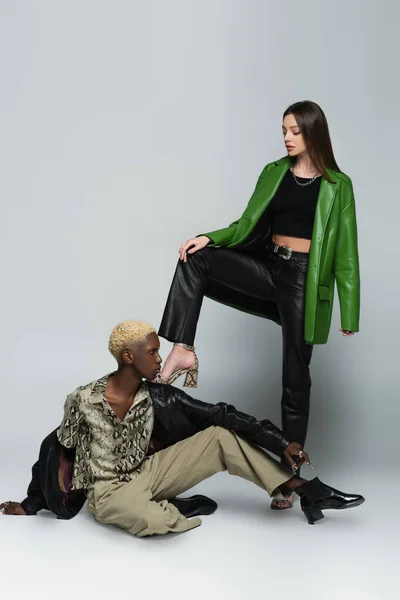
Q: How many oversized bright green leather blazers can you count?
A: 1